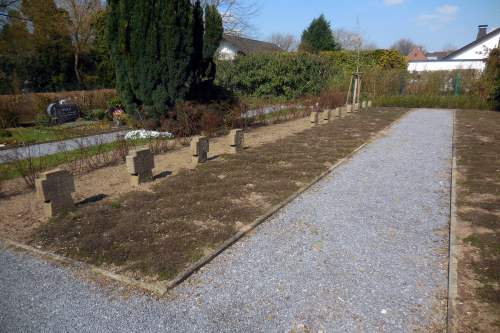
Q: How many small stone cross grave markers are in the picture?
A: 11